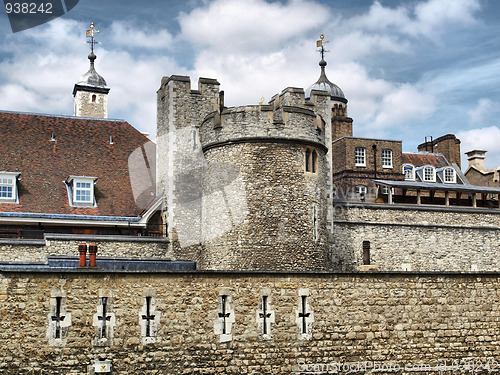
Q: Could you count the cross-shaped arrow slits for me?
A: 6